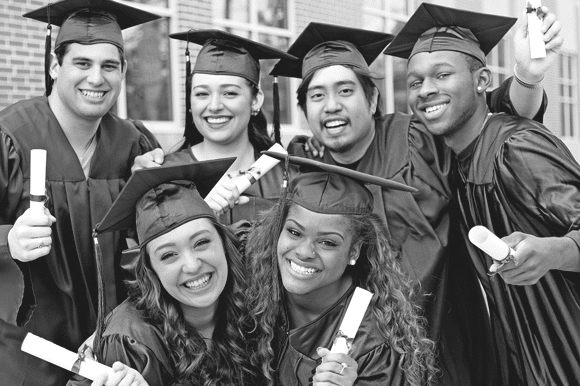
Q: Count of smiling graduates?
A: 6